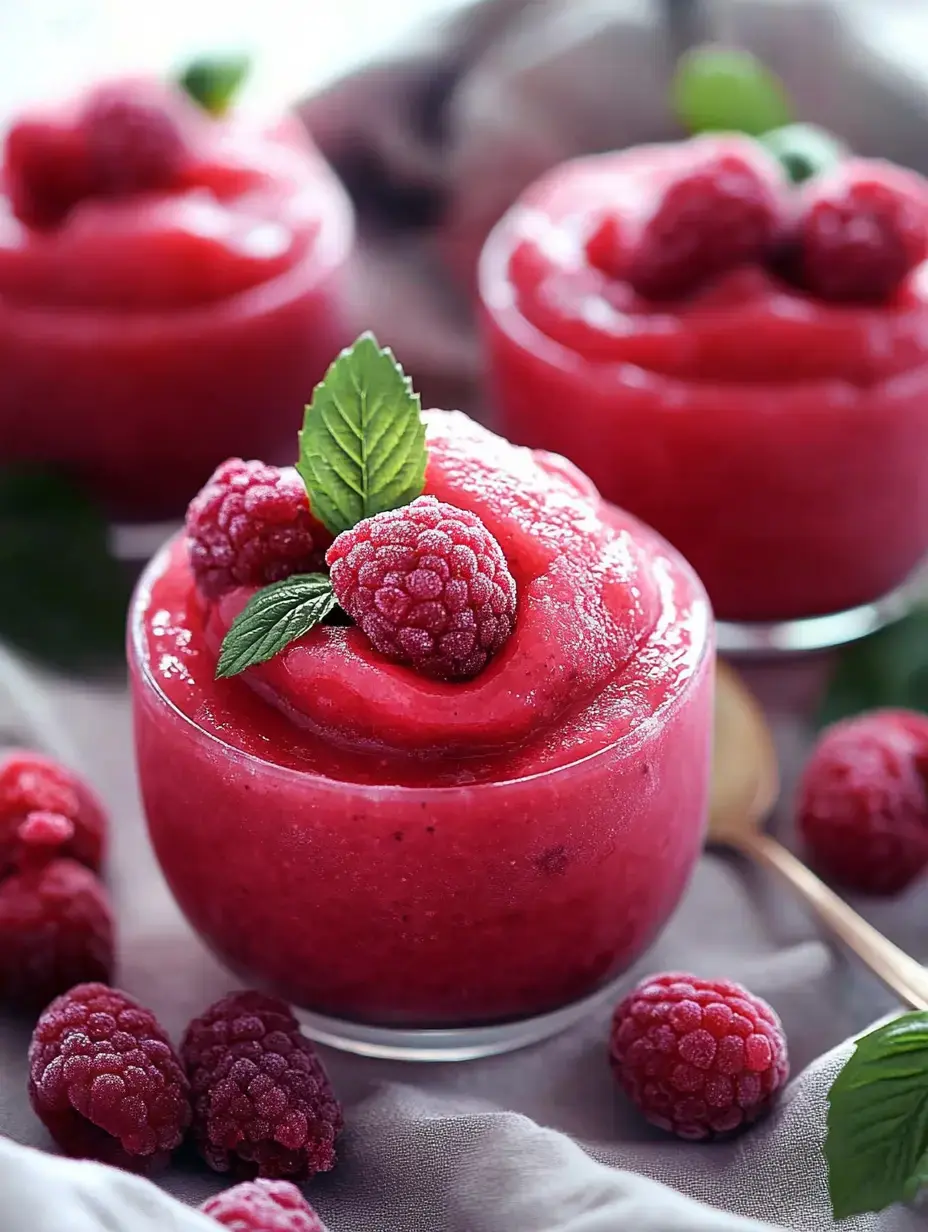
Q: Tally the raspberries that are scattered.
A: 7